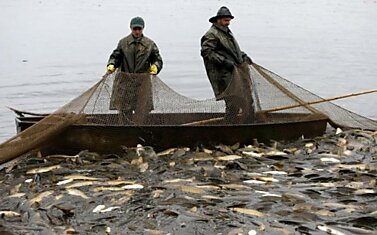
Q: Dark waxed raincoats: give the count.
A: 2